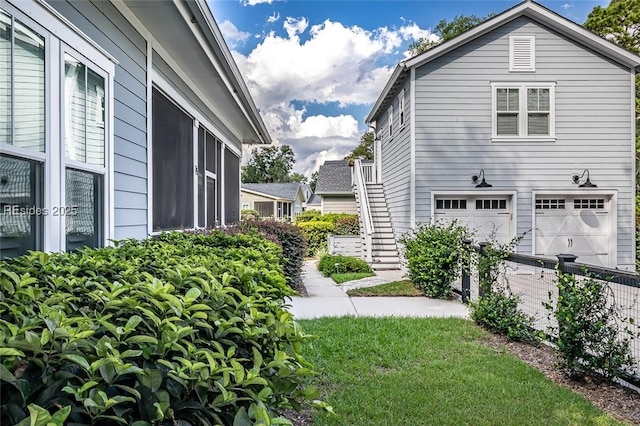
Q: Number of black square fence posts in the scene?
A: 3